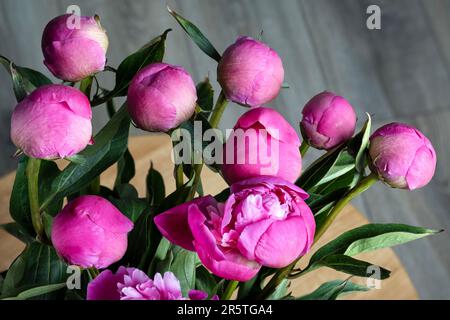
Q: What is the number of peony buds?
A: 8